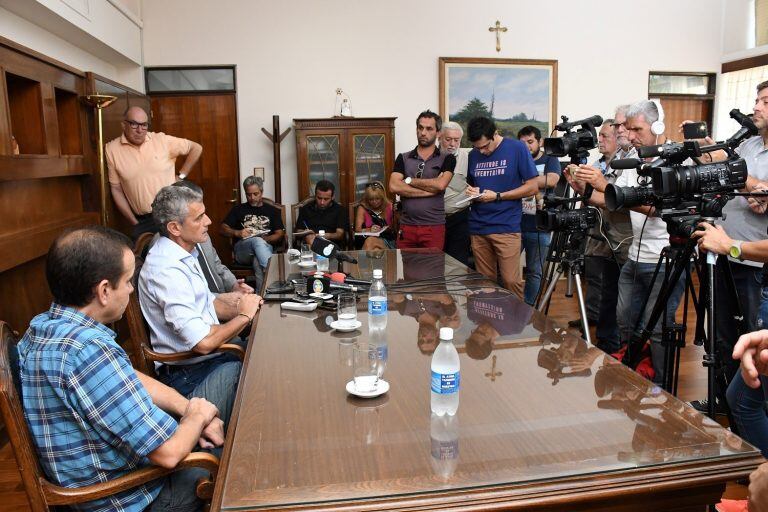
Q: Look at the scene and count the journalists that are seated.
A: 3